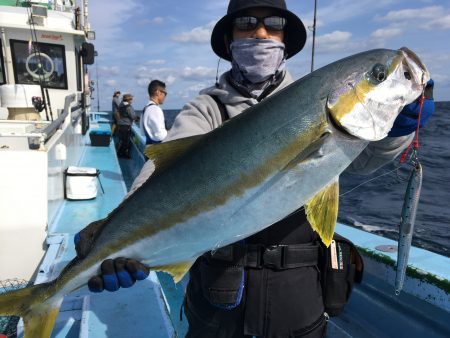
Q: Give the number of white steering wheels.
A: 1